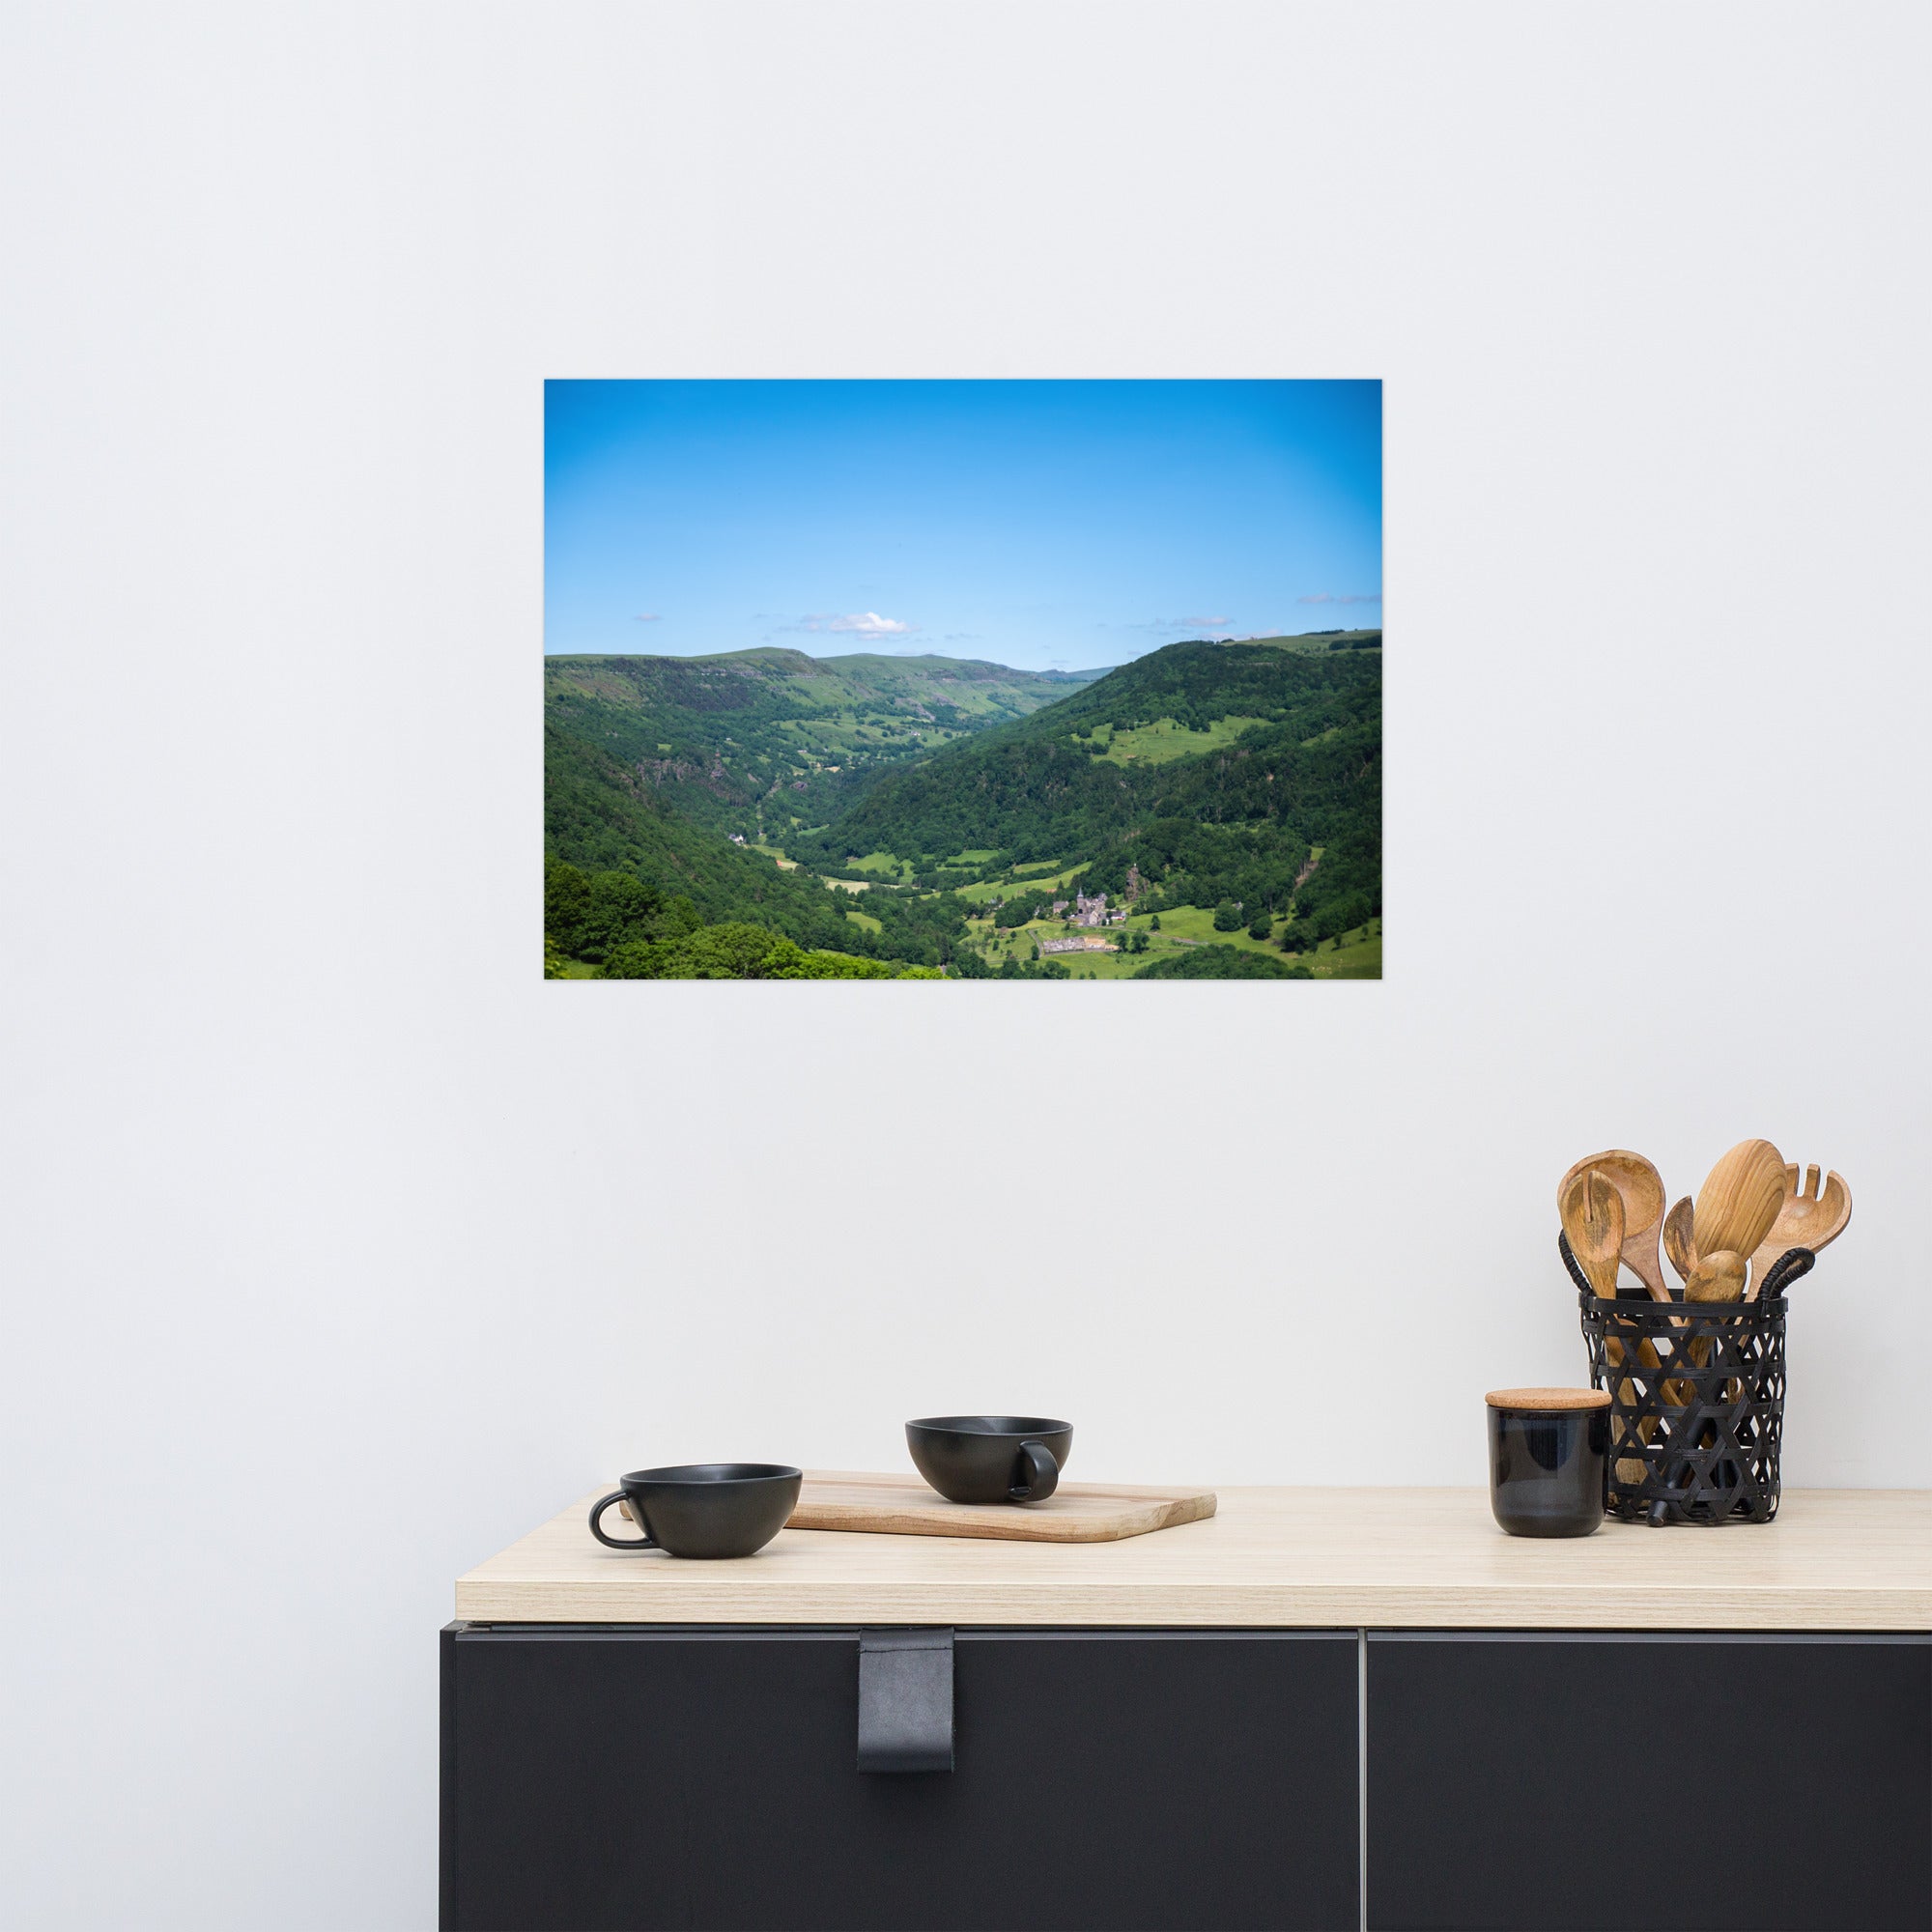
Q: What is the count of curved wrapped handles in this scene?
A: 2